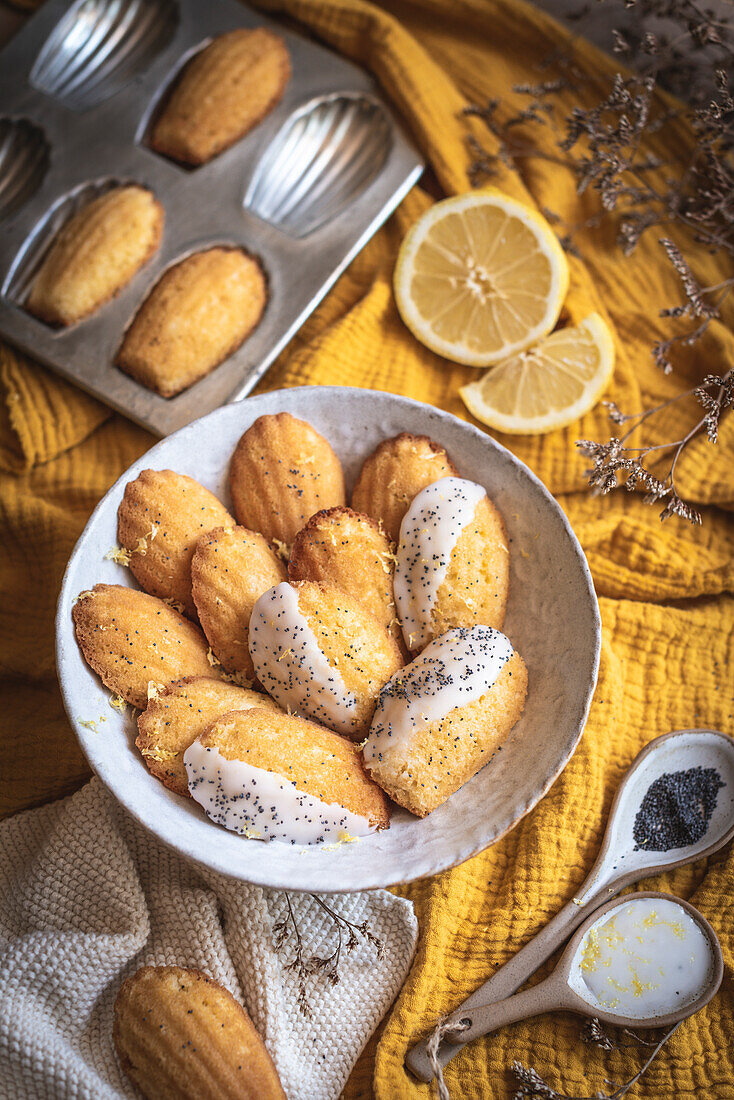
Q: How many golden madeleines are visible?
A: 15